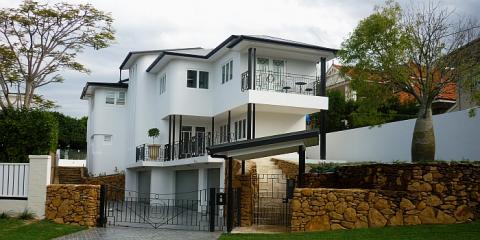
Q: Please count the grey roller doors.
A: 3